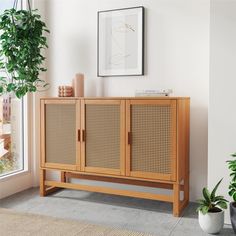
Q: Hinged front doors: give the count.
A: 3